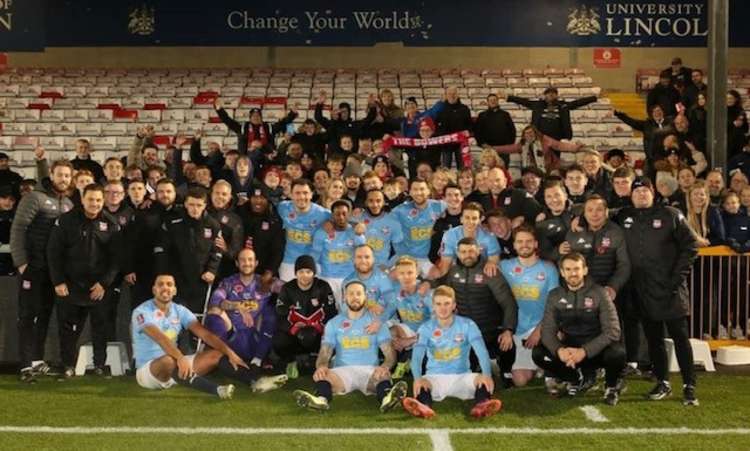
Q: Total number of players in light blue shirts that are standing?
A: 5